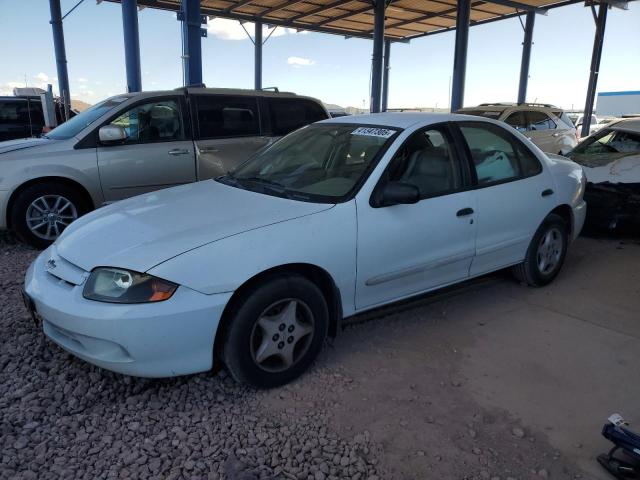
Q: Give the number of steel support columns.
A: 9